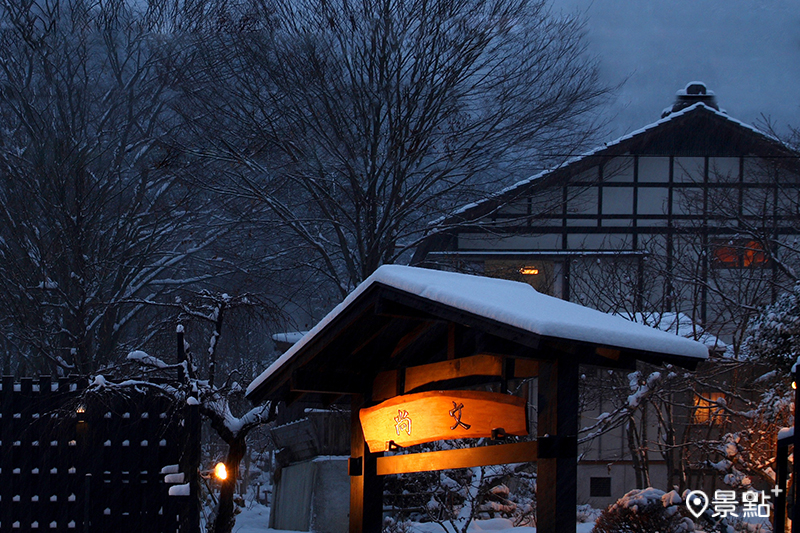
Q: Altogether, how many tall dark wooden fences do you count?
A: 1